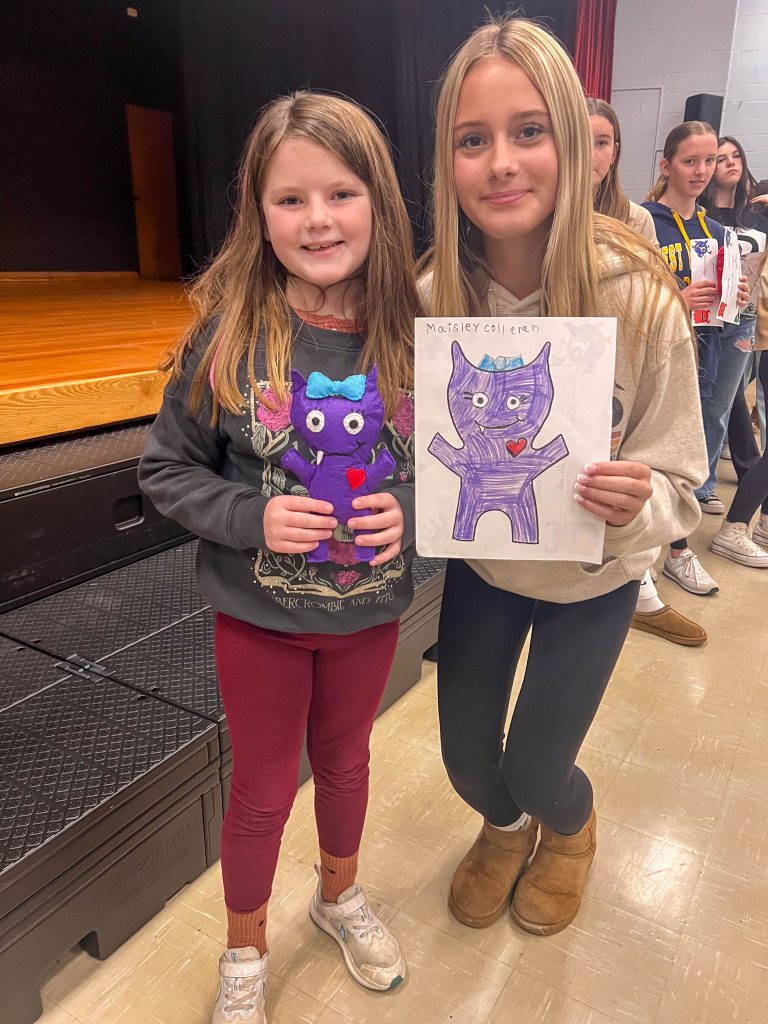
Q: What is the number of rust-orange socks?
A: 2